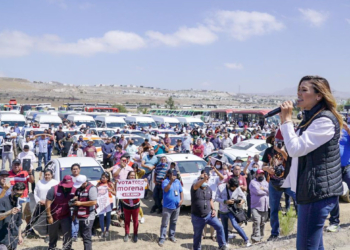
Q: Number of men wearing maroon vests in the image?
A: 2